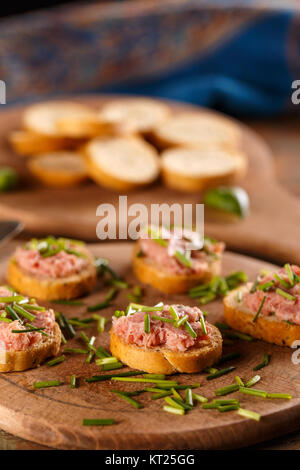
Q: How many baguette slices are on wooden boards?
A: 12